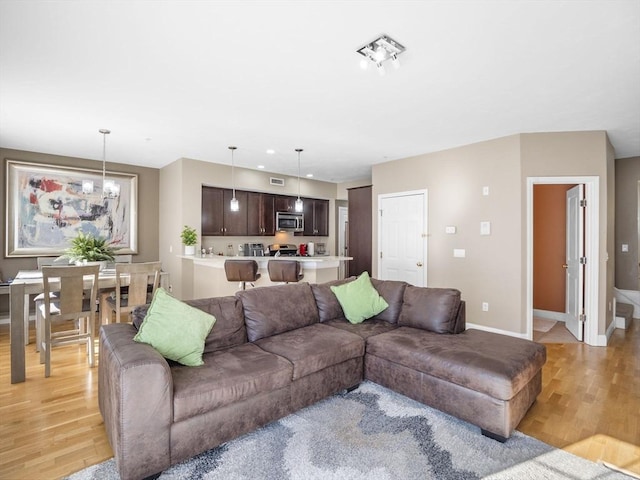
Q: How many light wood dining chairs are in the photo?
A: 4